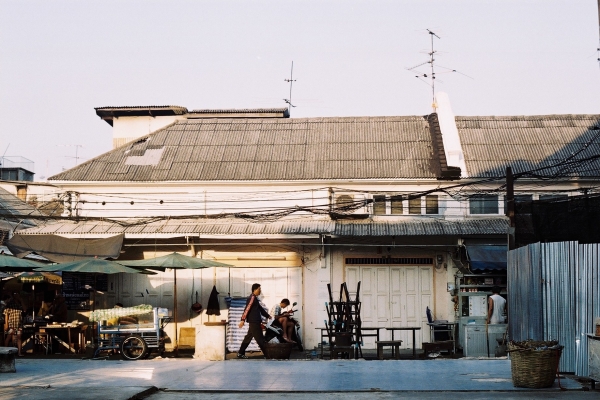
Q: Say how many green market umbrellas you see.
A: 3